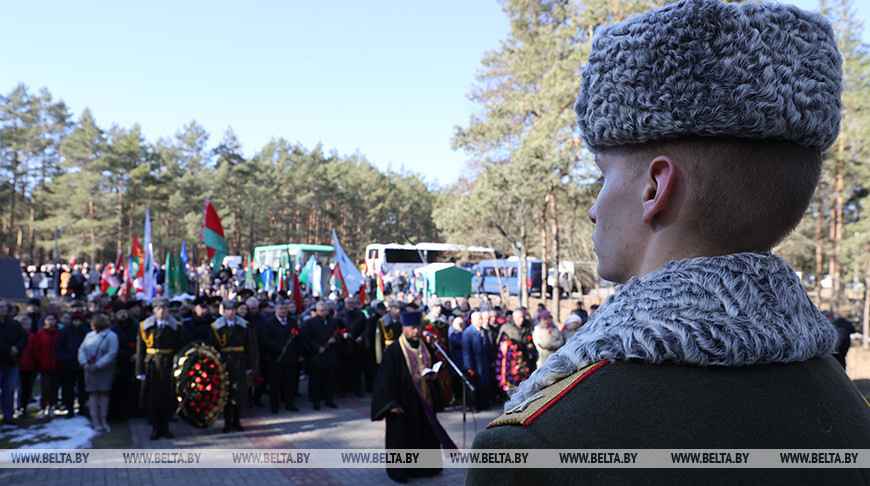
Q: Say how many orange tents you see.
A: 0